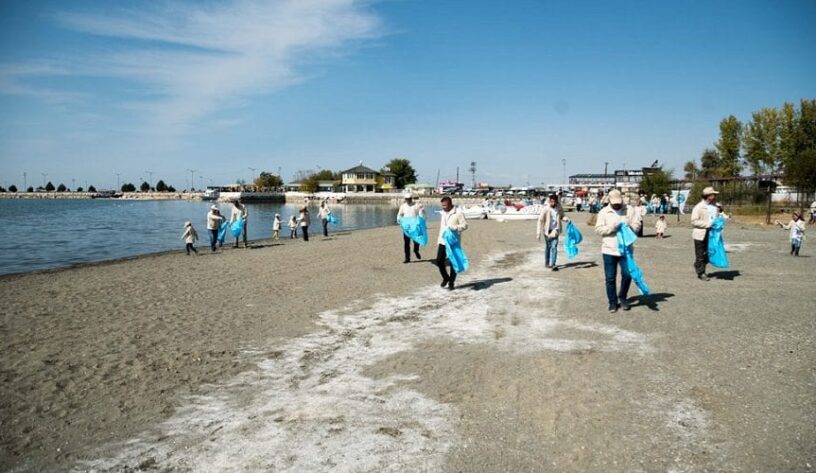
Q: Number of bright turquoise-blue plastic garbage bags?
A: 8